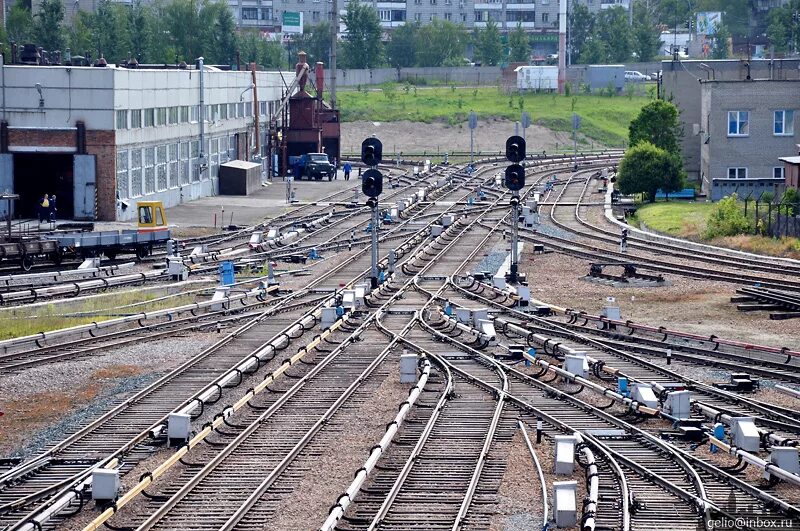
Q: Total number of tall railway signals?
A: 2